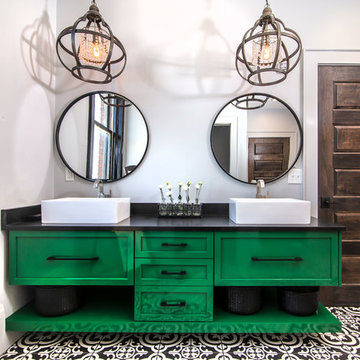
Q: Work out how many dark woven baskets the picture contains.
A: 3